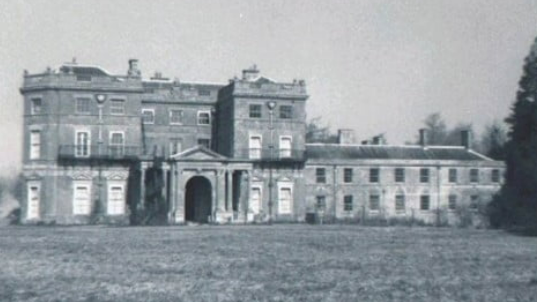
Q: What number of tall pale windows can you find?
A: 10